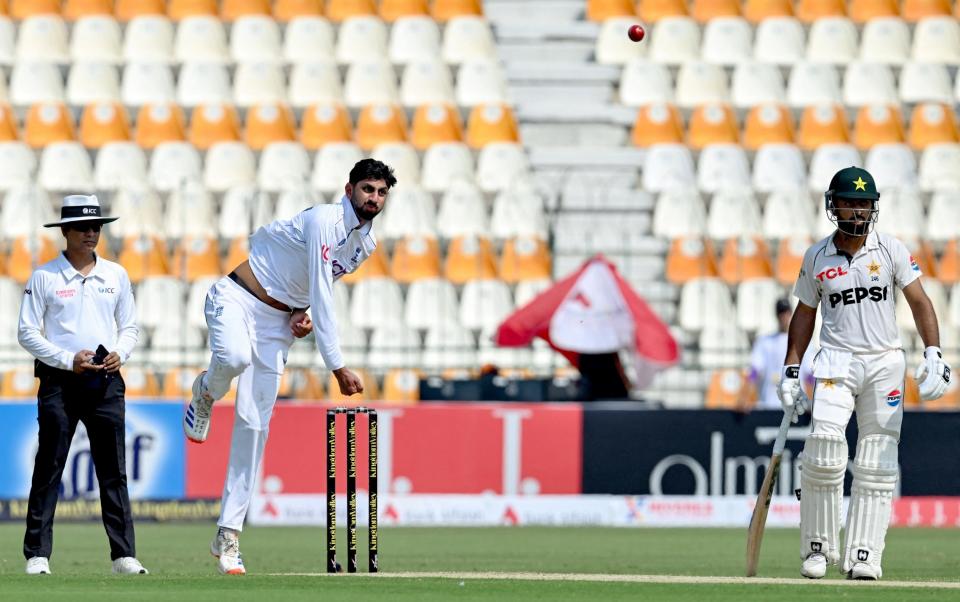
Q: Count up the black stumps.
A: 3